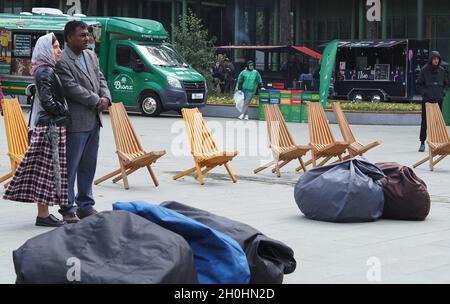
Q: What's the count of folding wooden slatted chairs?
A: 7